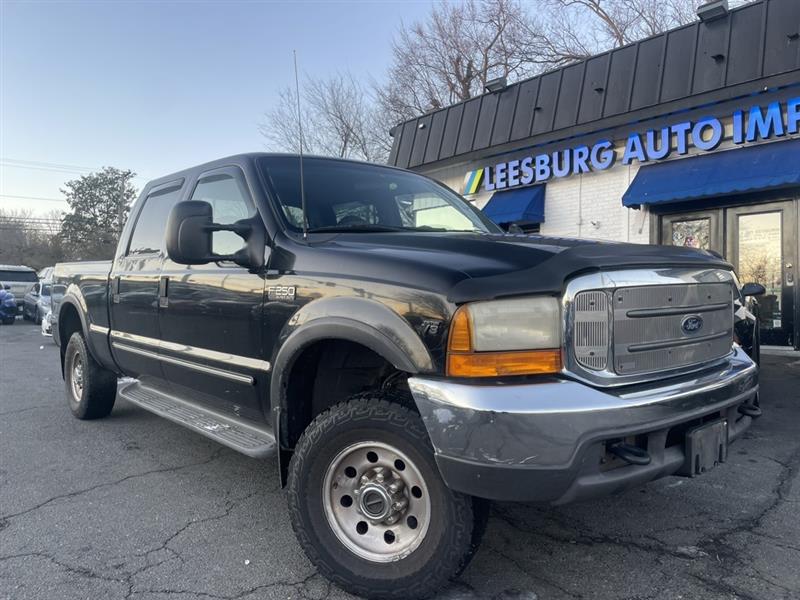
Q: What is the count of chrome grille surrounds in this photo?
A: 1